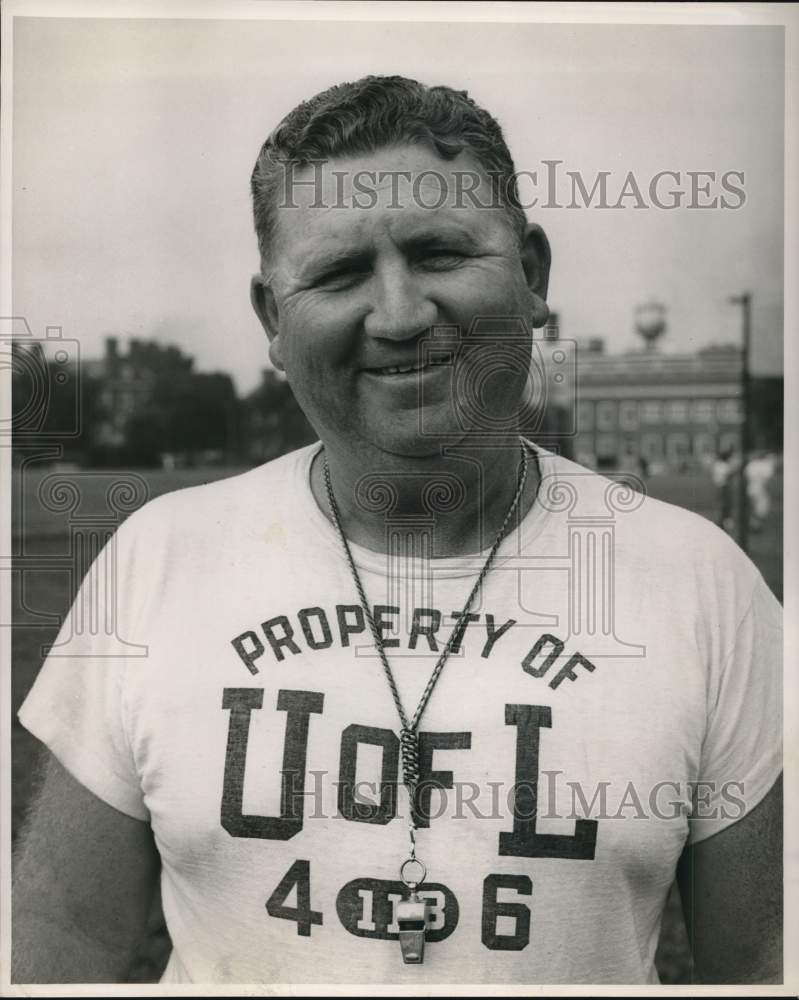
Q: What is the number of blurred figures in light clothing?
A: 2